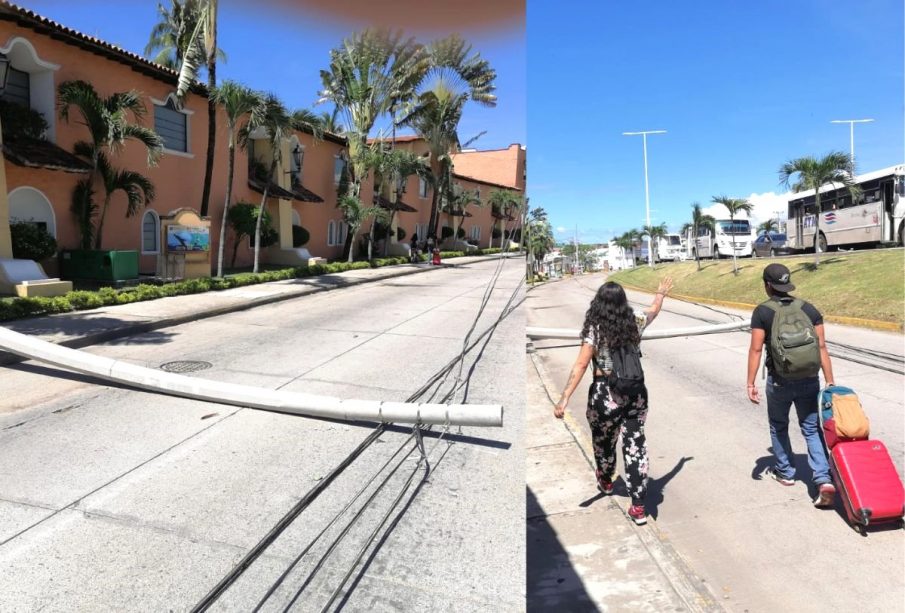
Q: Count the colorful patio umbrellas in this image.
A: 0